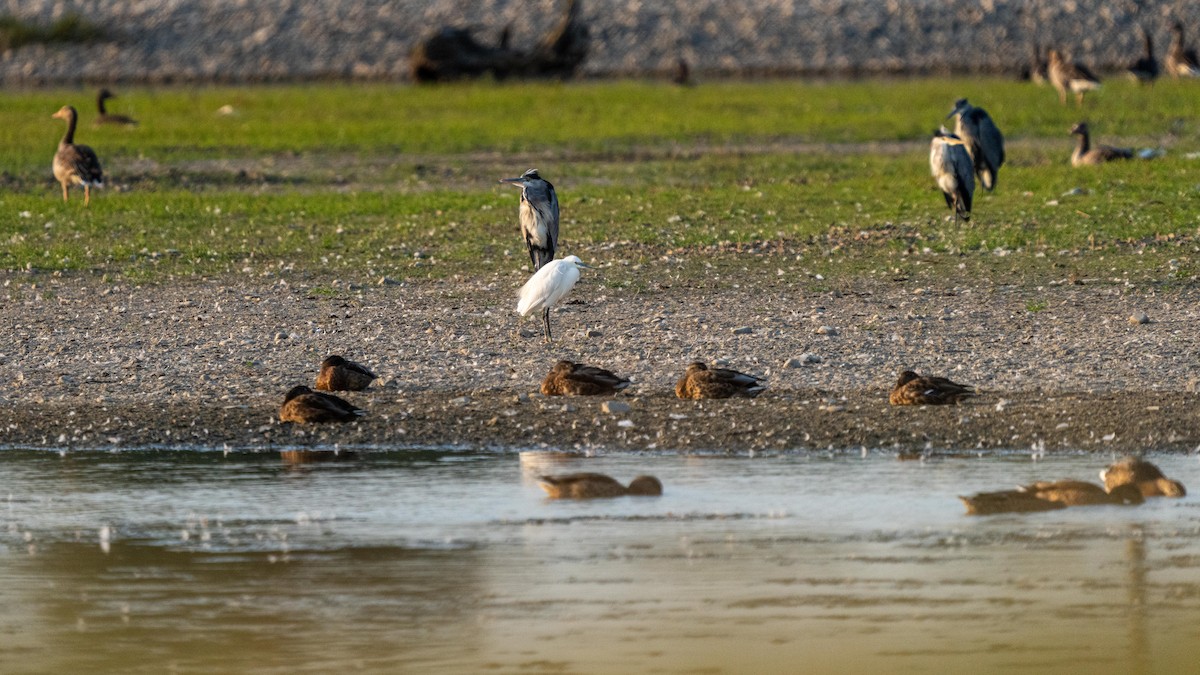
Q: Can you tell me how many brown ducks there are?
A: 9